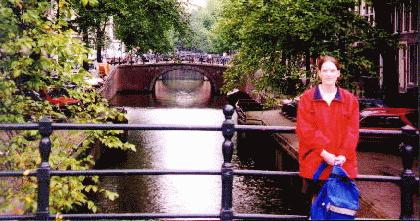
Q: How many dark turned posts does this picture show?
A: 3